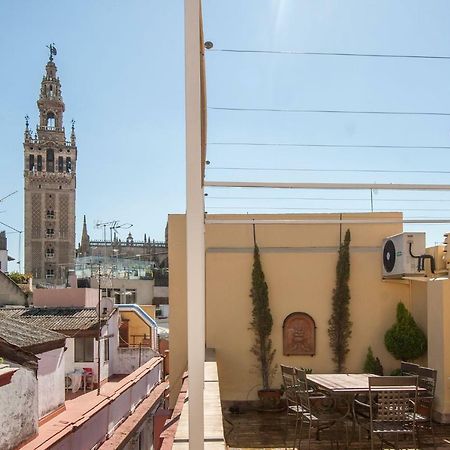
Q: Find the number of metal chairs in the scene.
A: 5